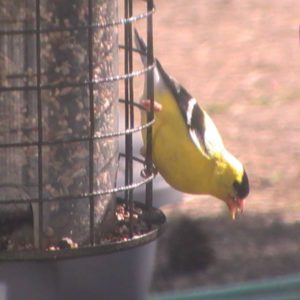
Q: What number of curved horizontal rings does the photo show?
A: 4